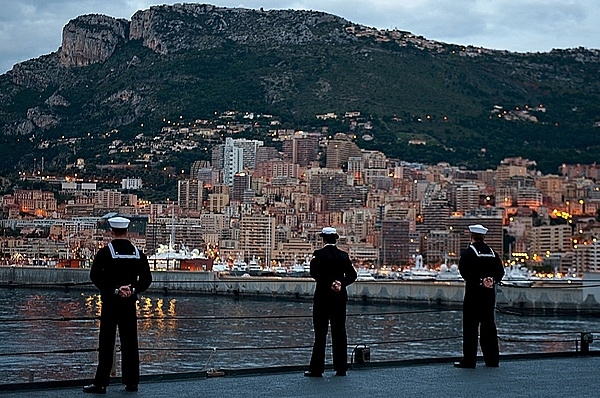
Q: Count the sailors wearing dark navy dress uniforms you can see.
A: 3